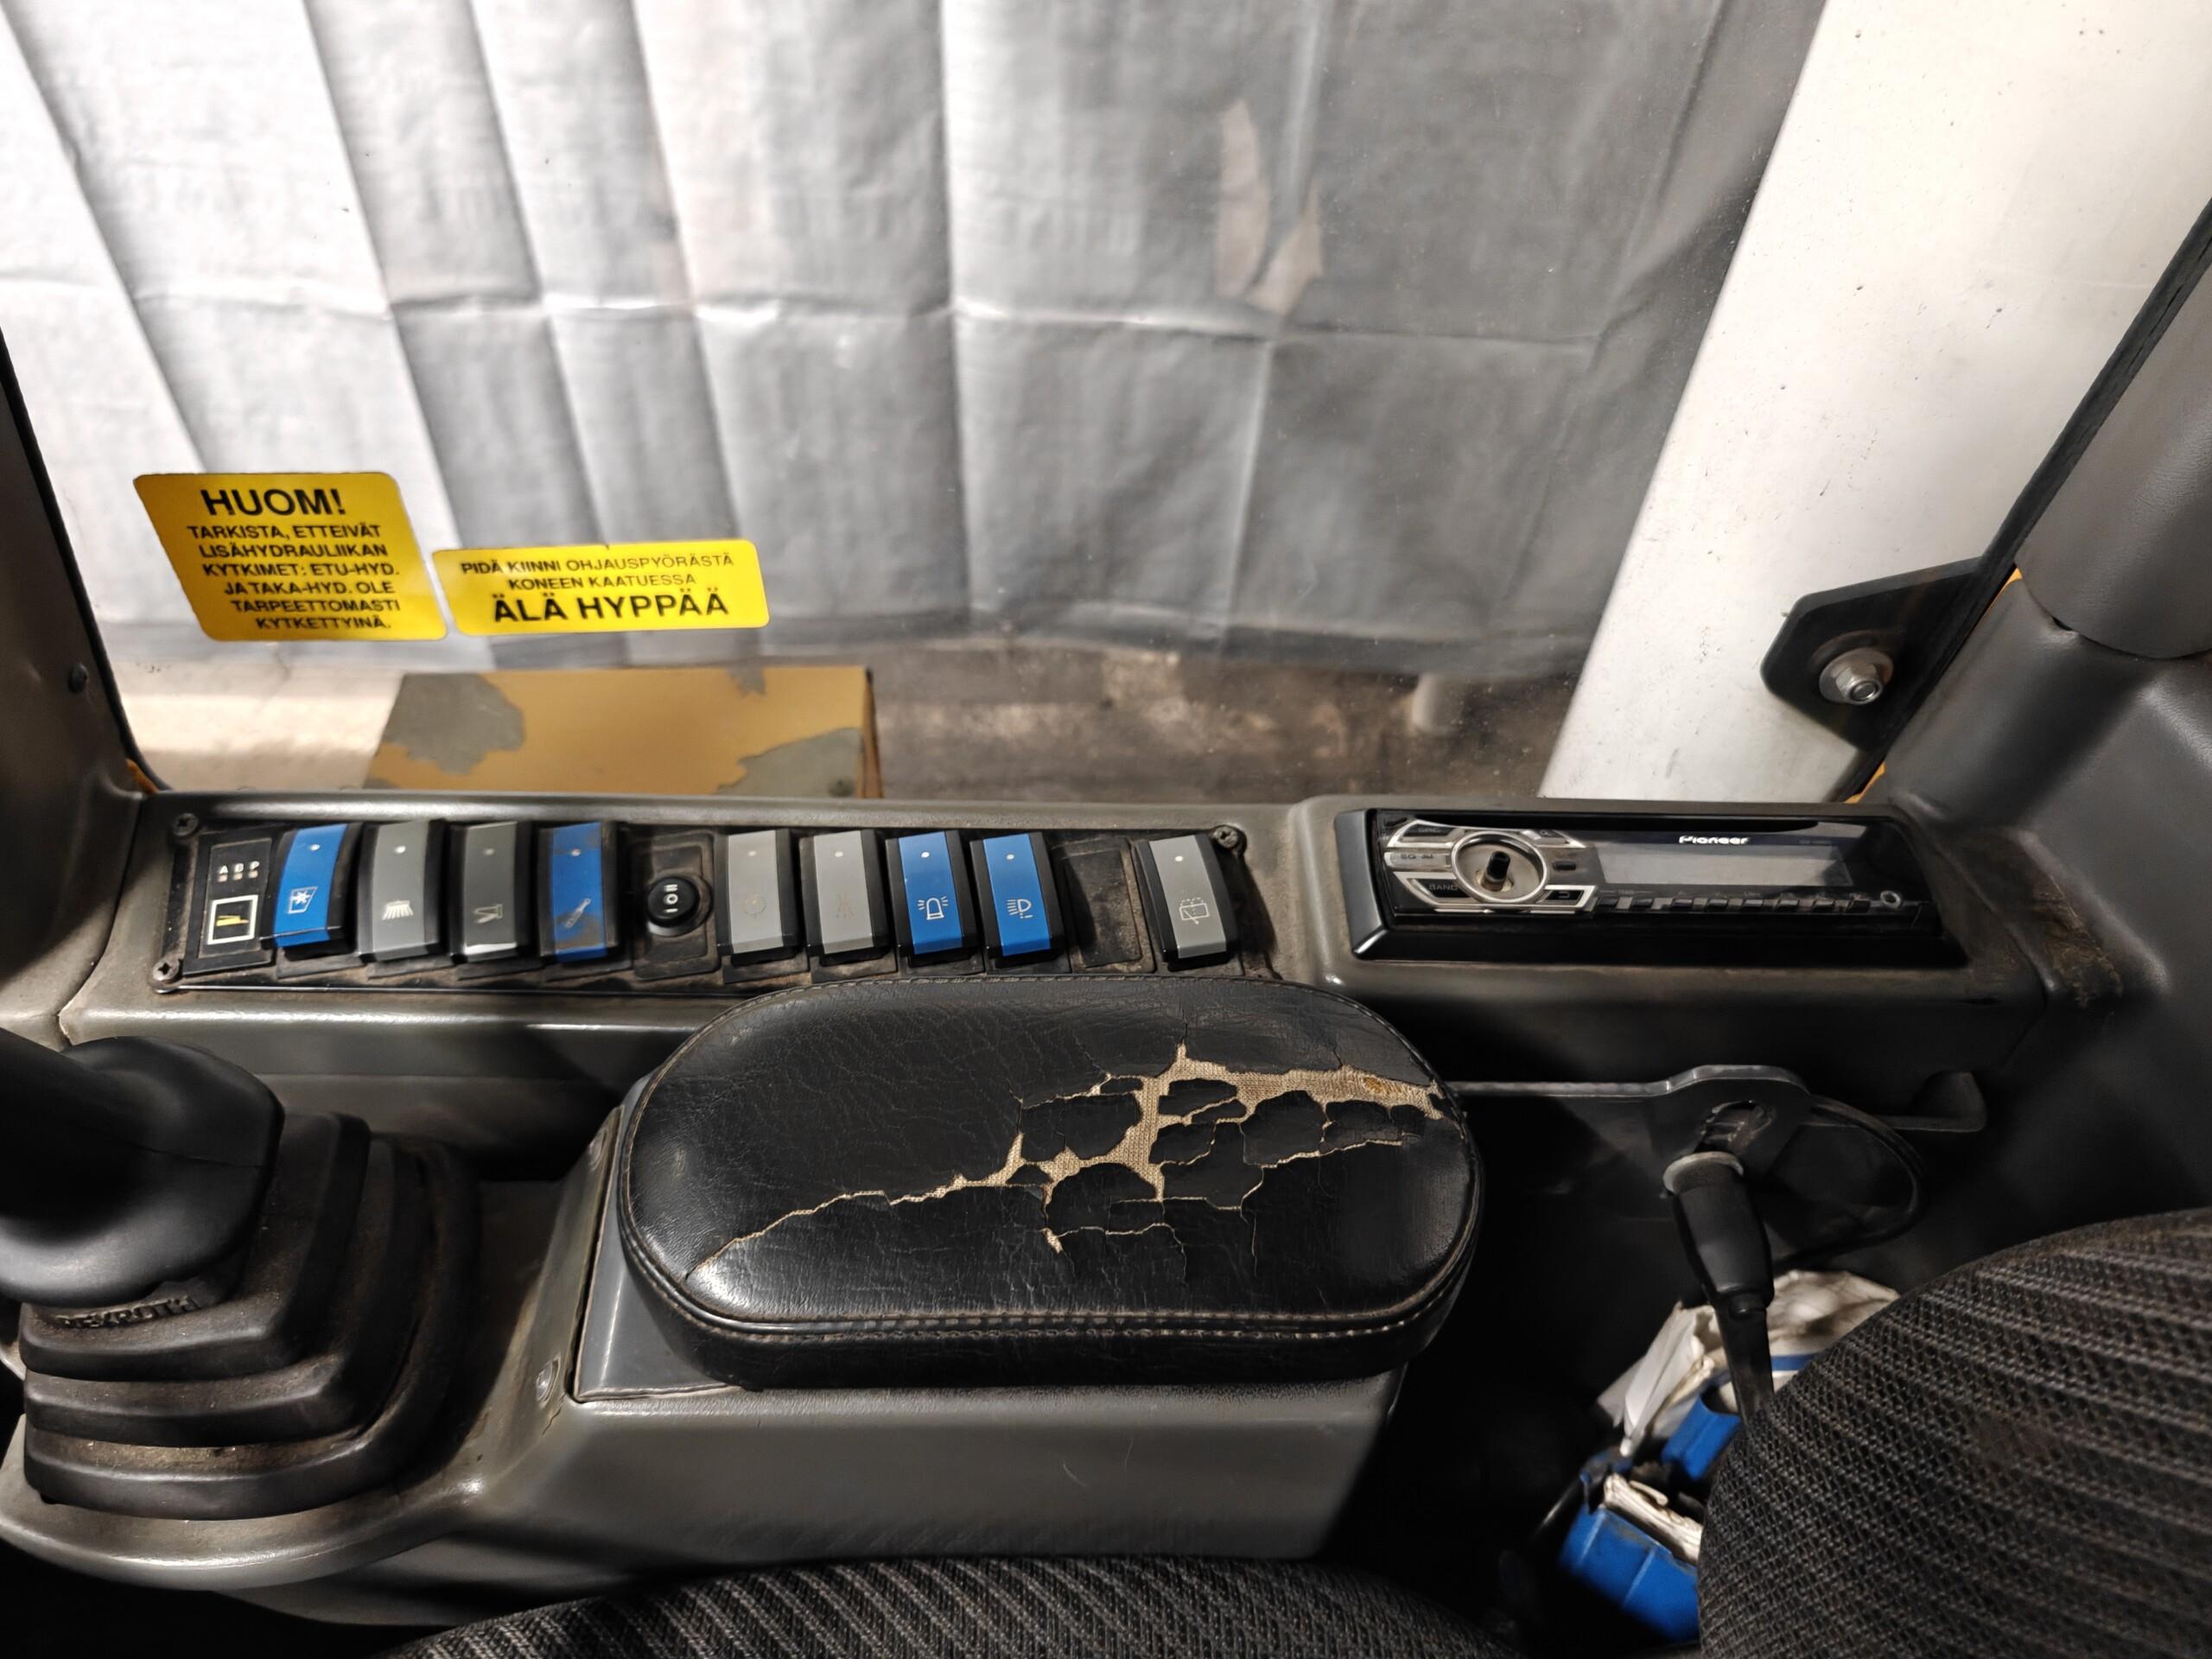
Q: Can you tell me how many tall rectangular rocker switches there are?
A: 9